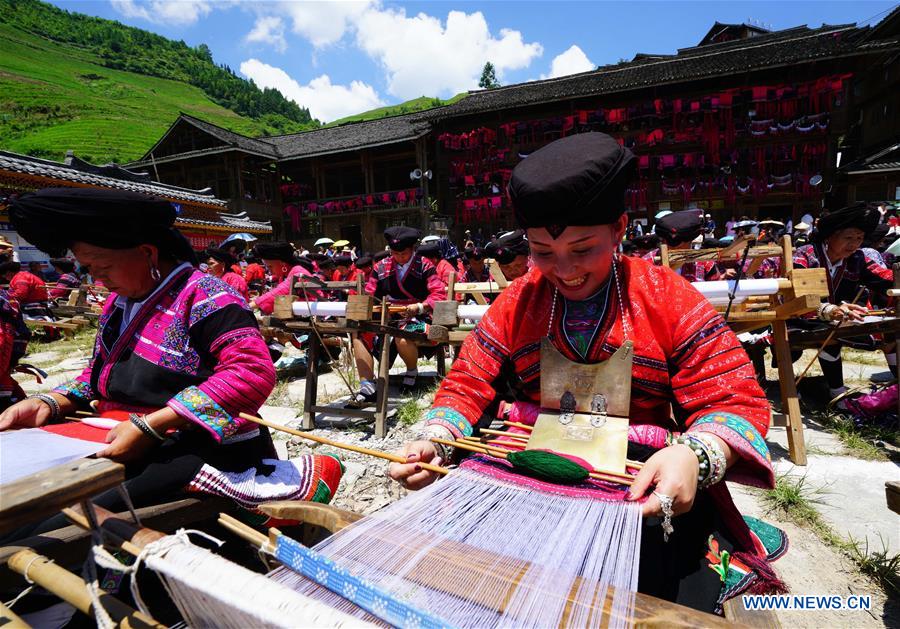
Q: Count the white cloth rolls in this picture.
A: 3